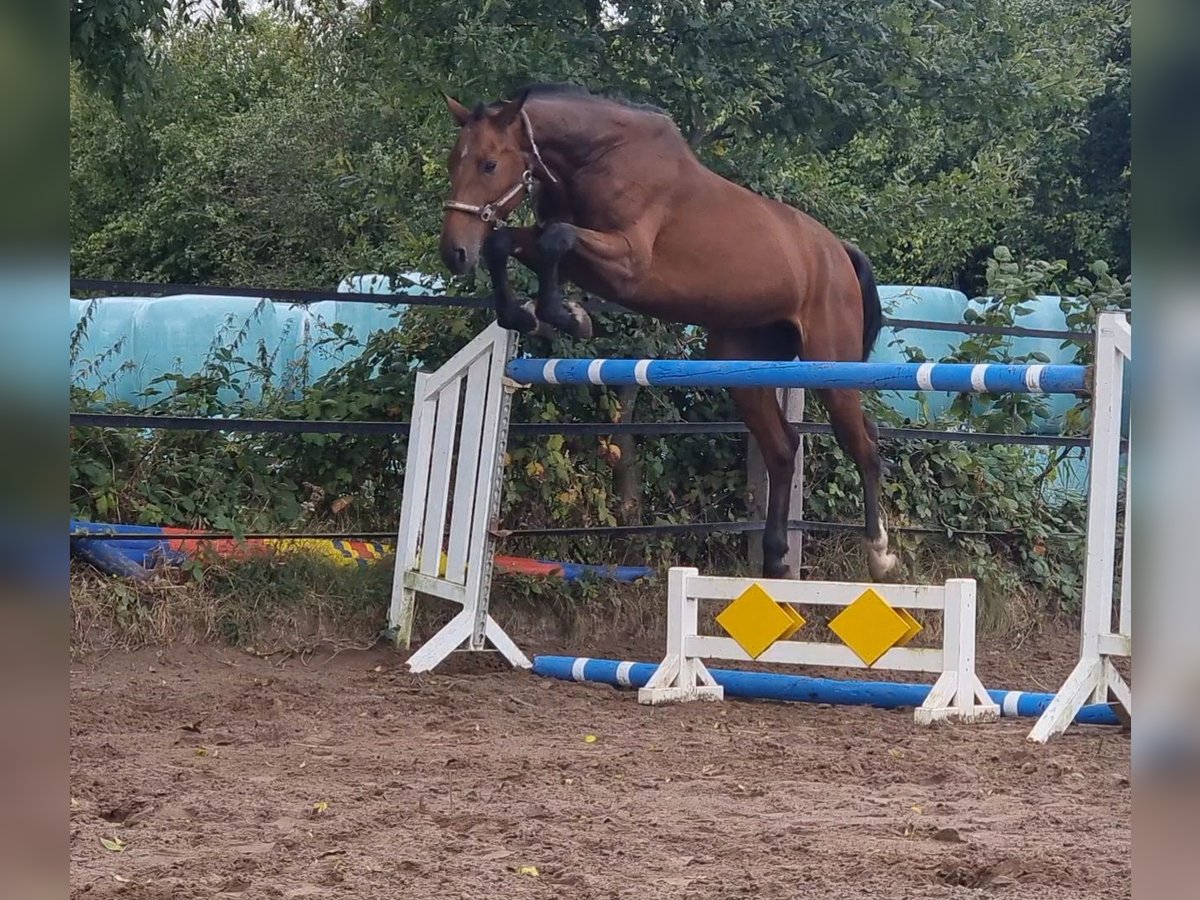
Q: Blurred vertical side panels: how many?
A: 2